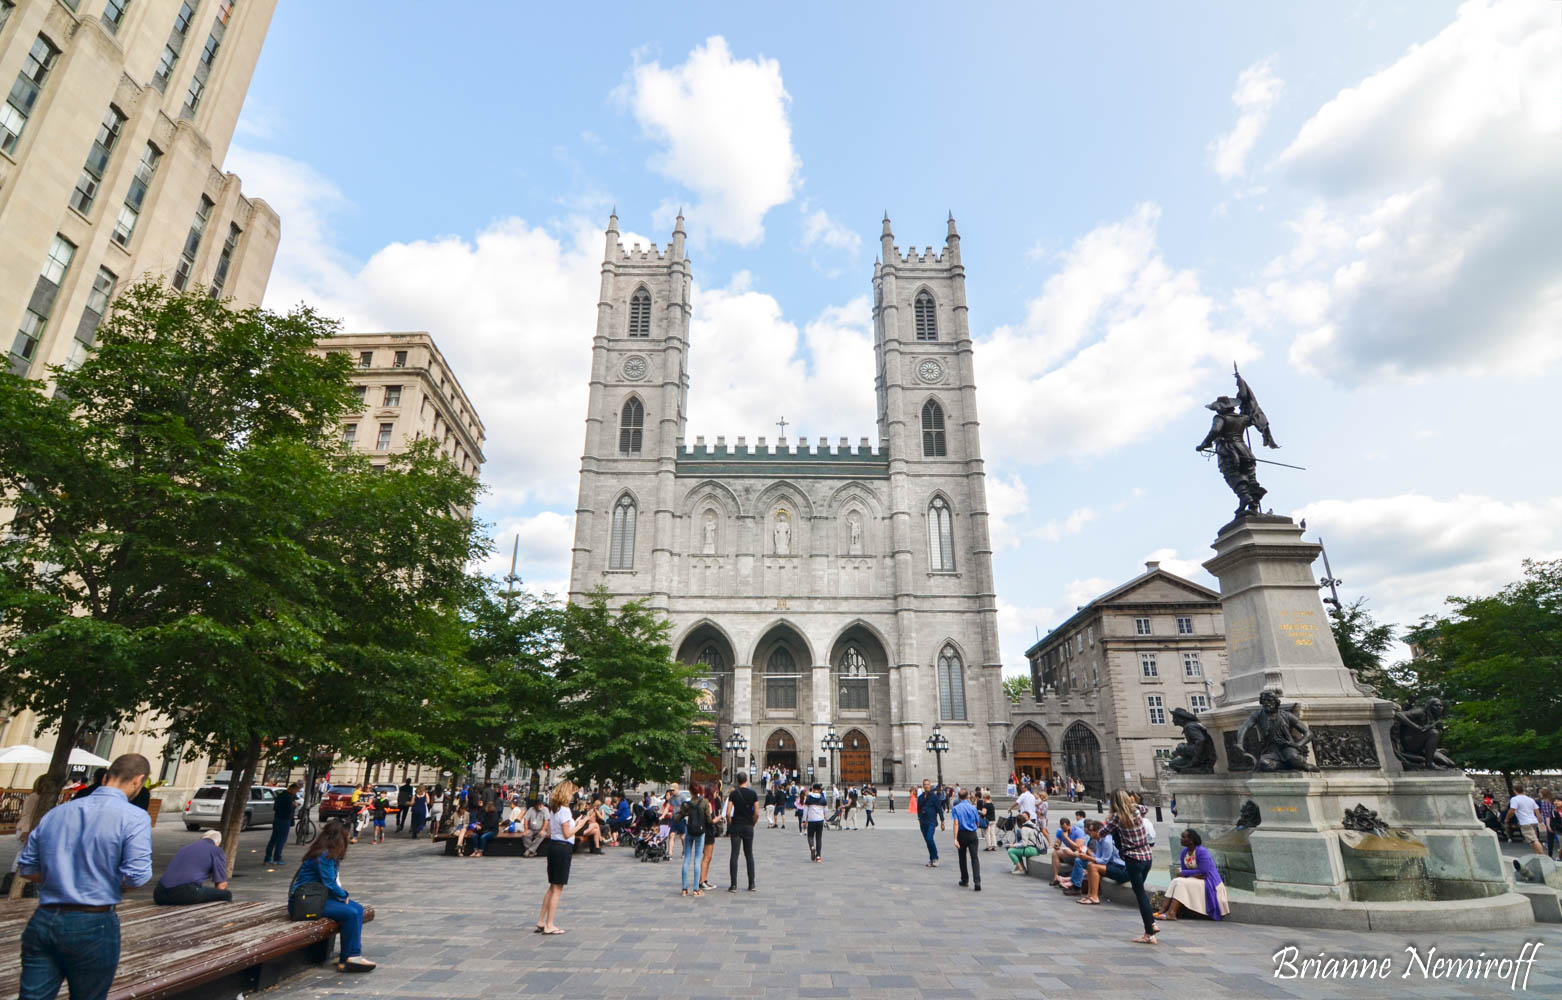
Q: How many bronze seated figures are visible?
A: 3